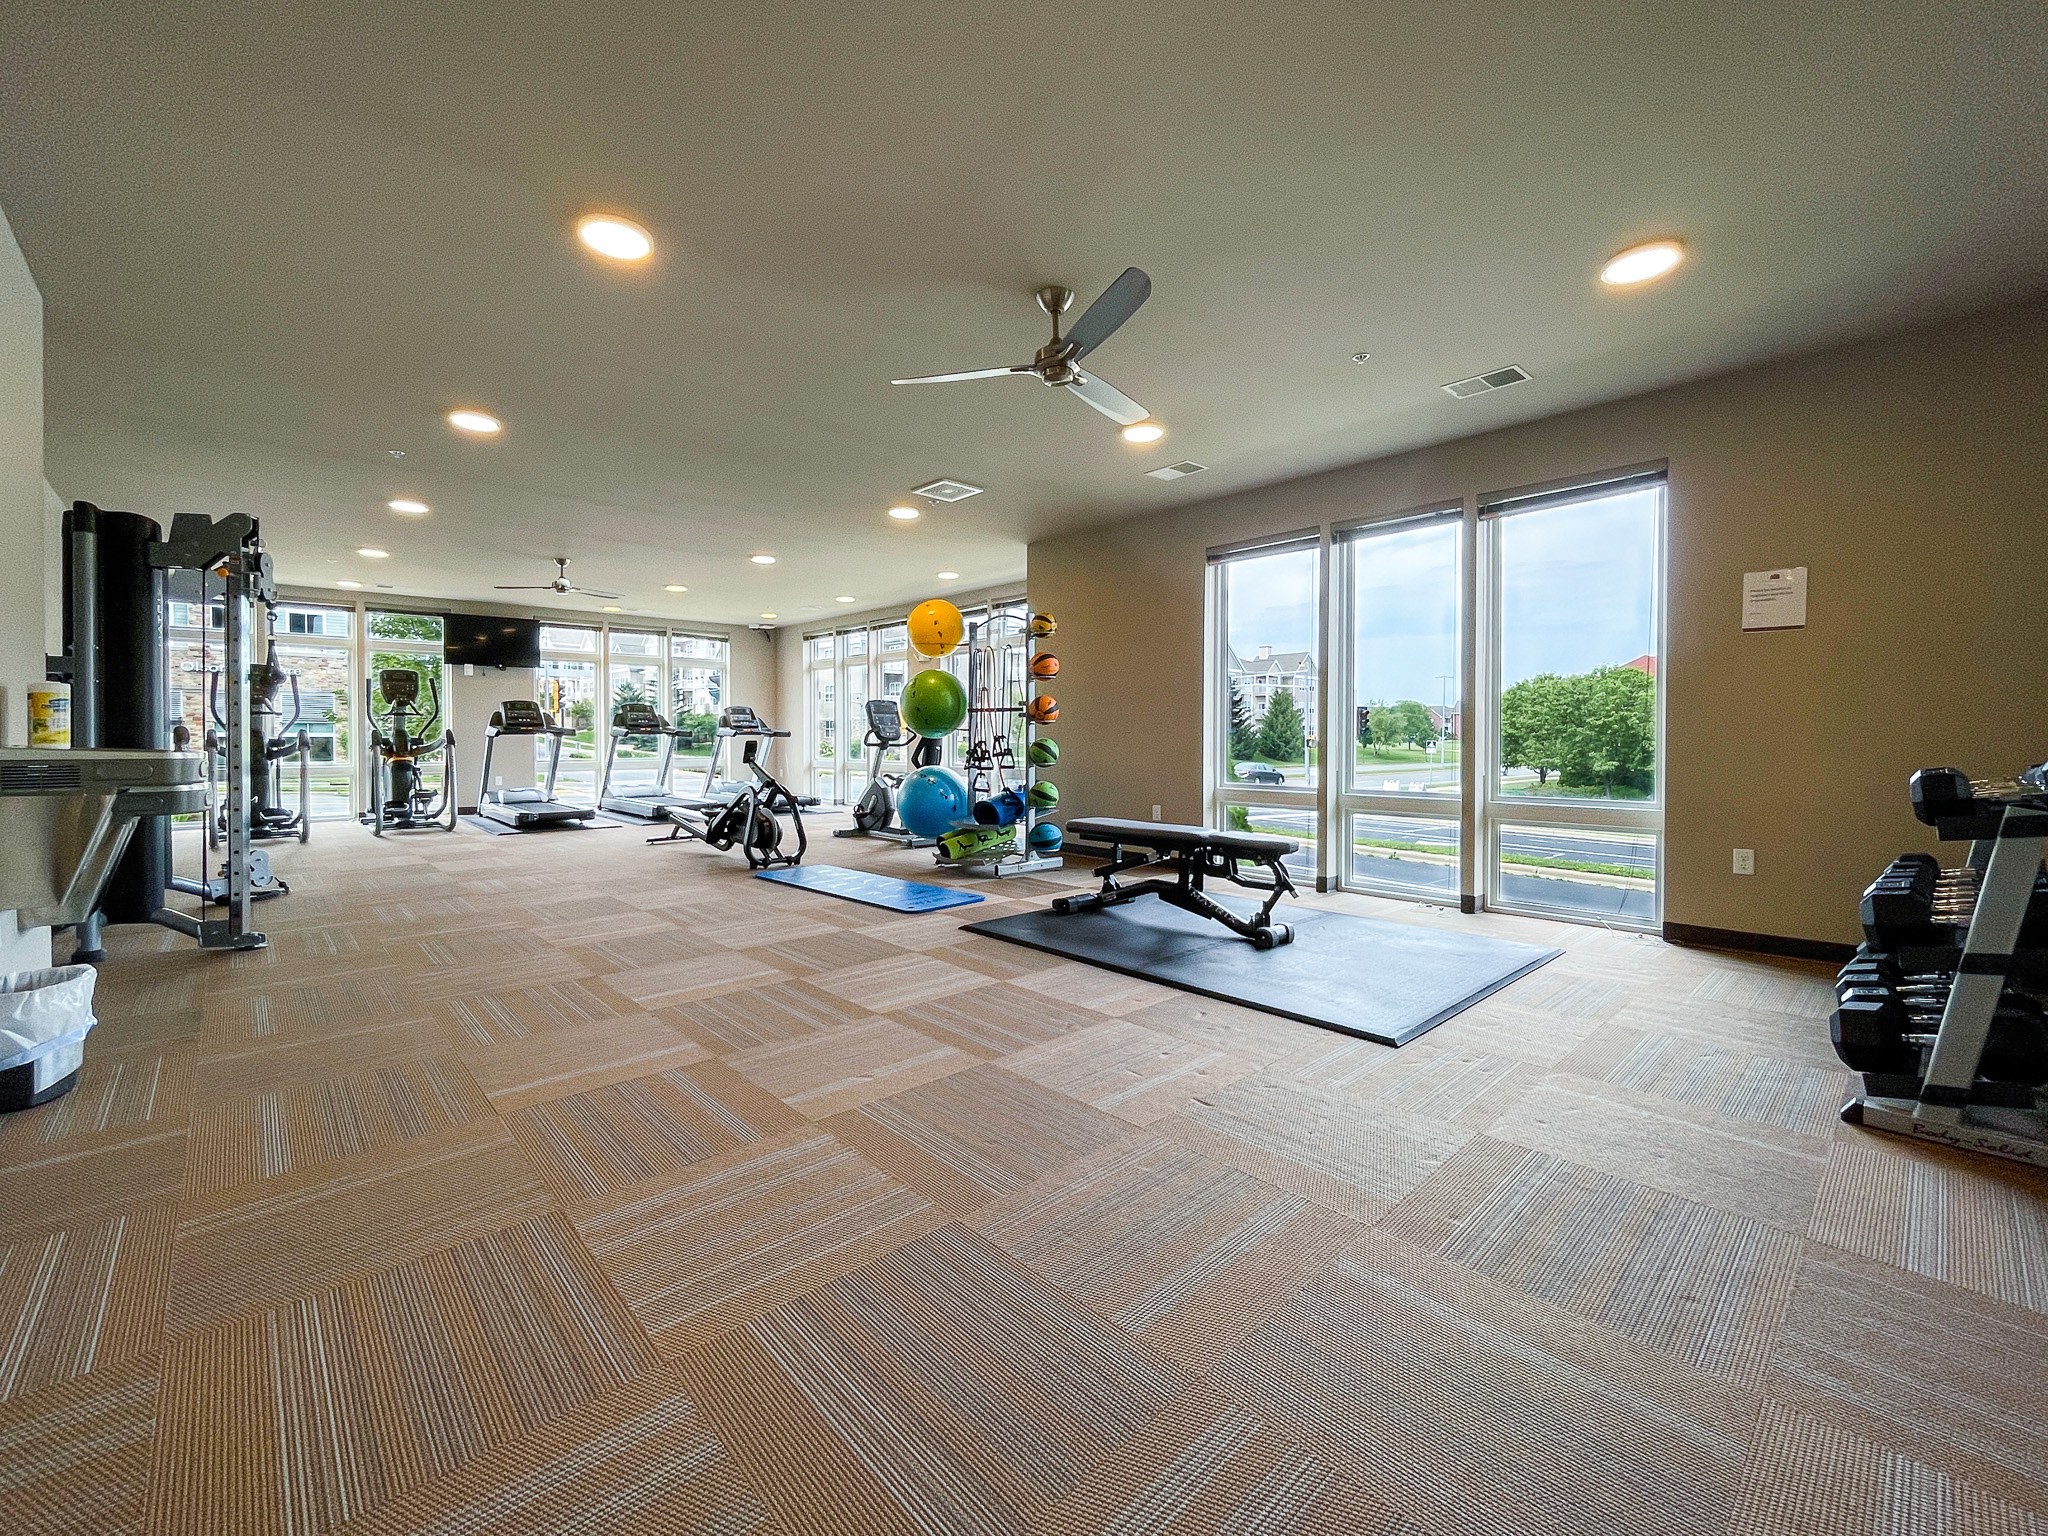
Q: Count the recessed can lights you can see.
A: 14